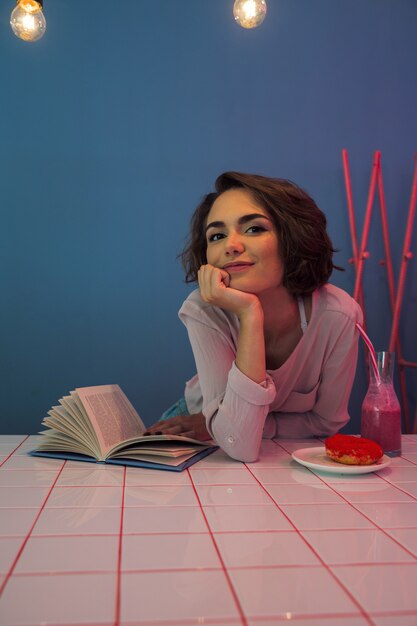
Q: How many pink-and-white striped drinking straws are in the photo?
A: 1